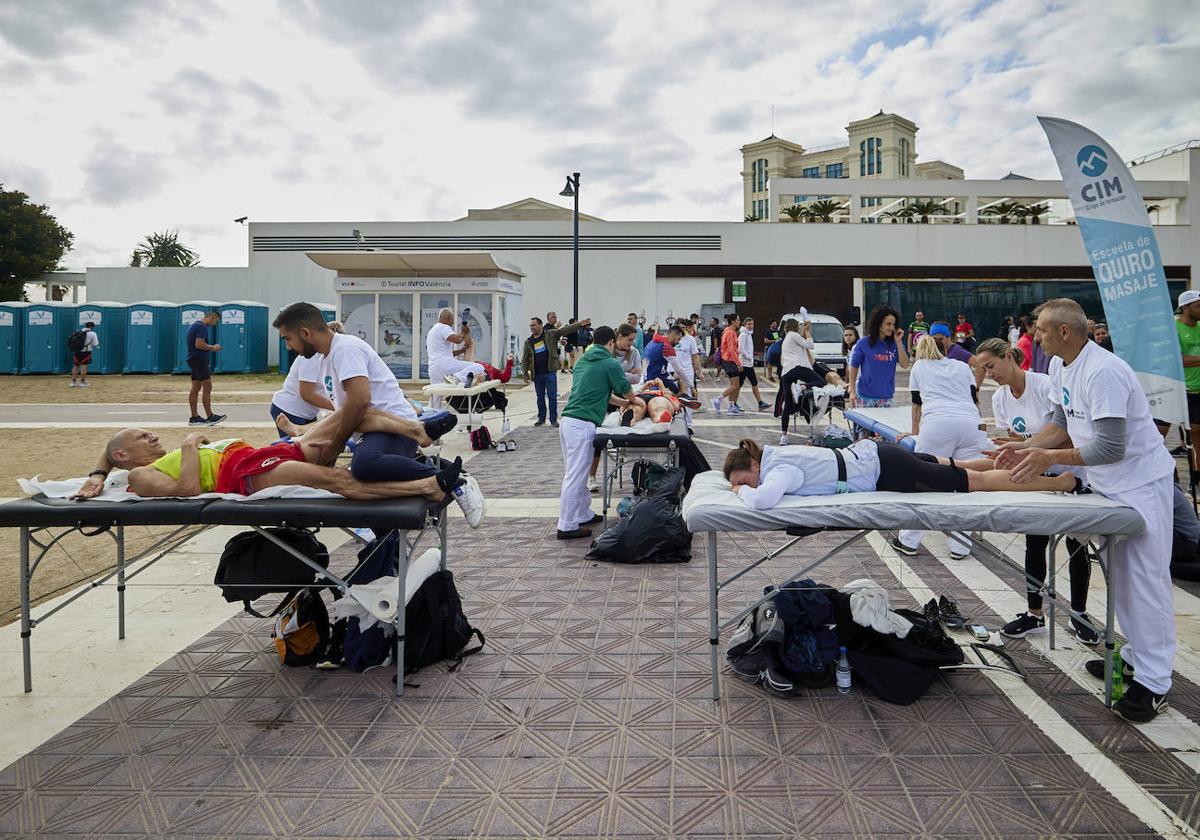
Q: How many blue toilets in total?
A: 7